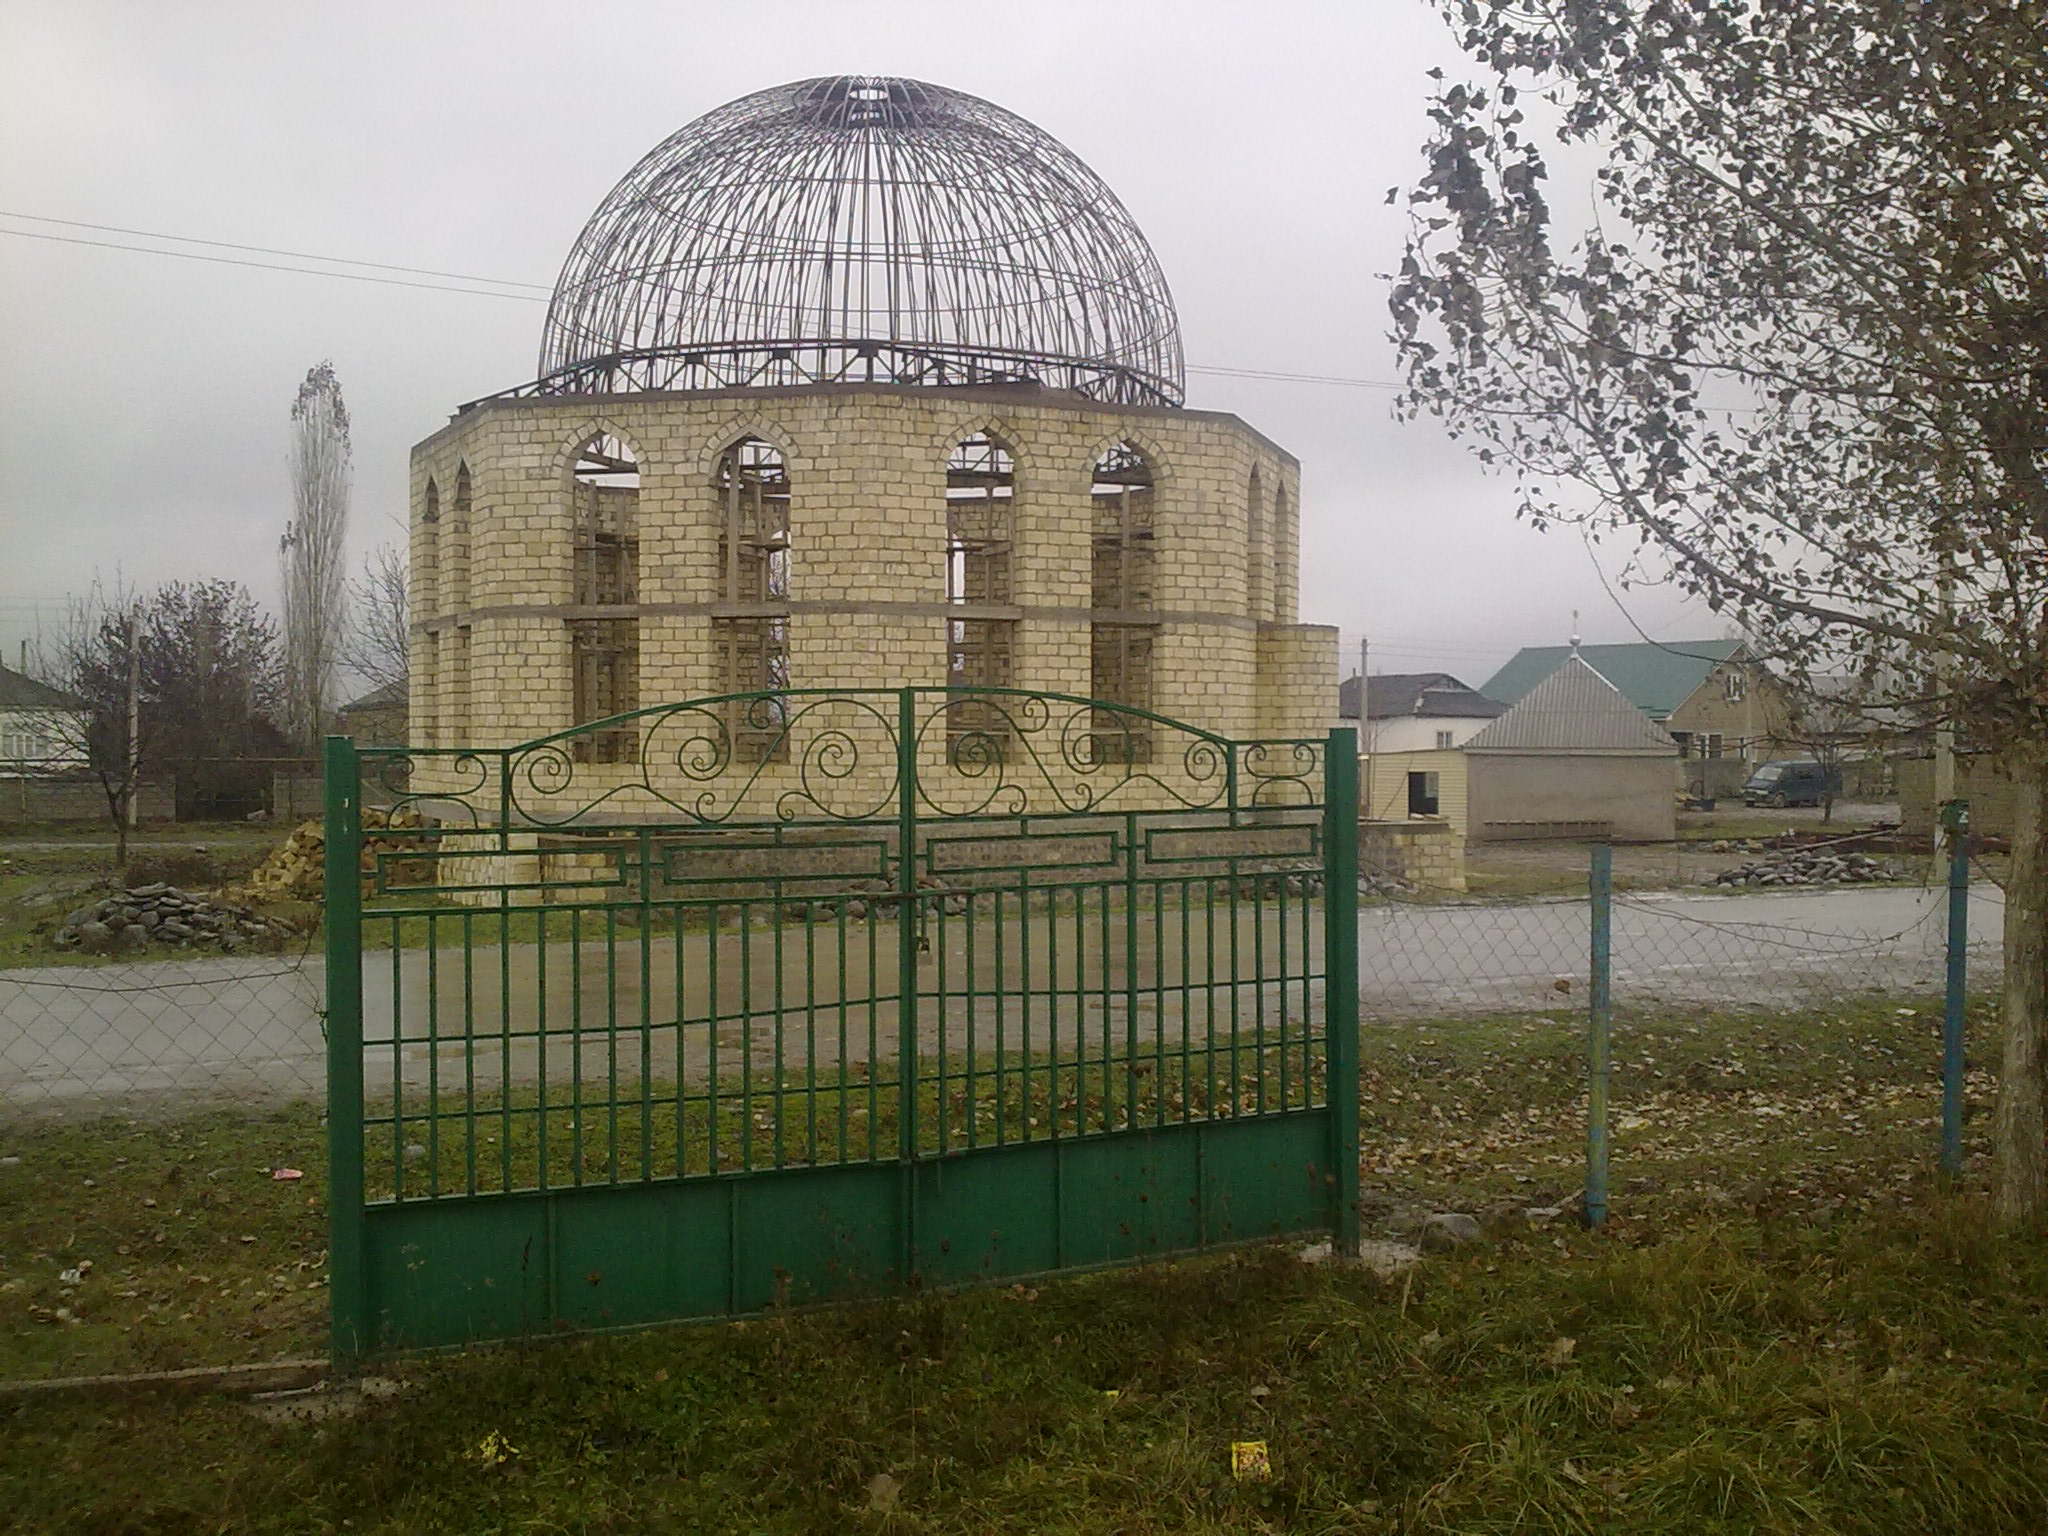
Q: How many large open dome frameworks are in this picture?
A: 1